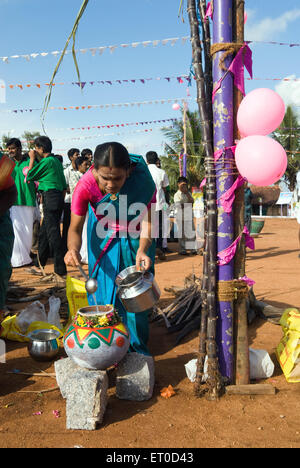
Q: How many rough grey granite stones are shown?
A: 3